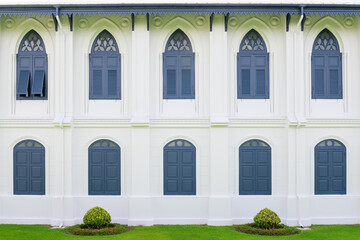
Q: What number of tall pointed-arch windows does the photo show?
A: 5